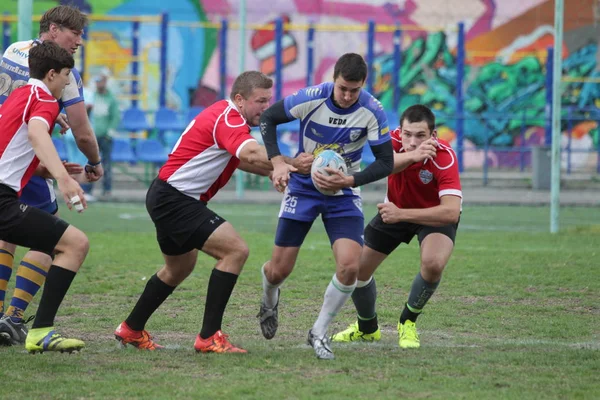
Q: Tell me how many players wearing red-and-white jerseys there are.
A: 3